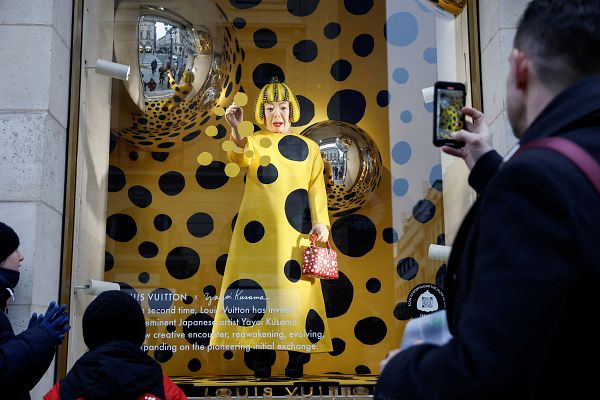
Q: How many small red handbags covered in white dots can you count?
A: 1